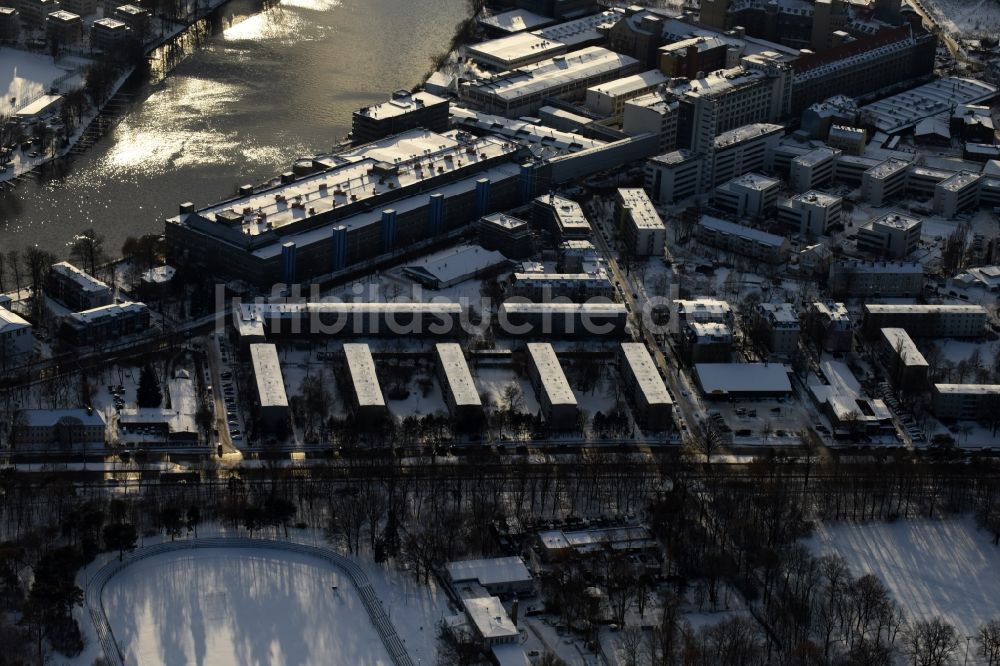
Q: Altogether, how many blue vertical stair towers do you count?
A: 6